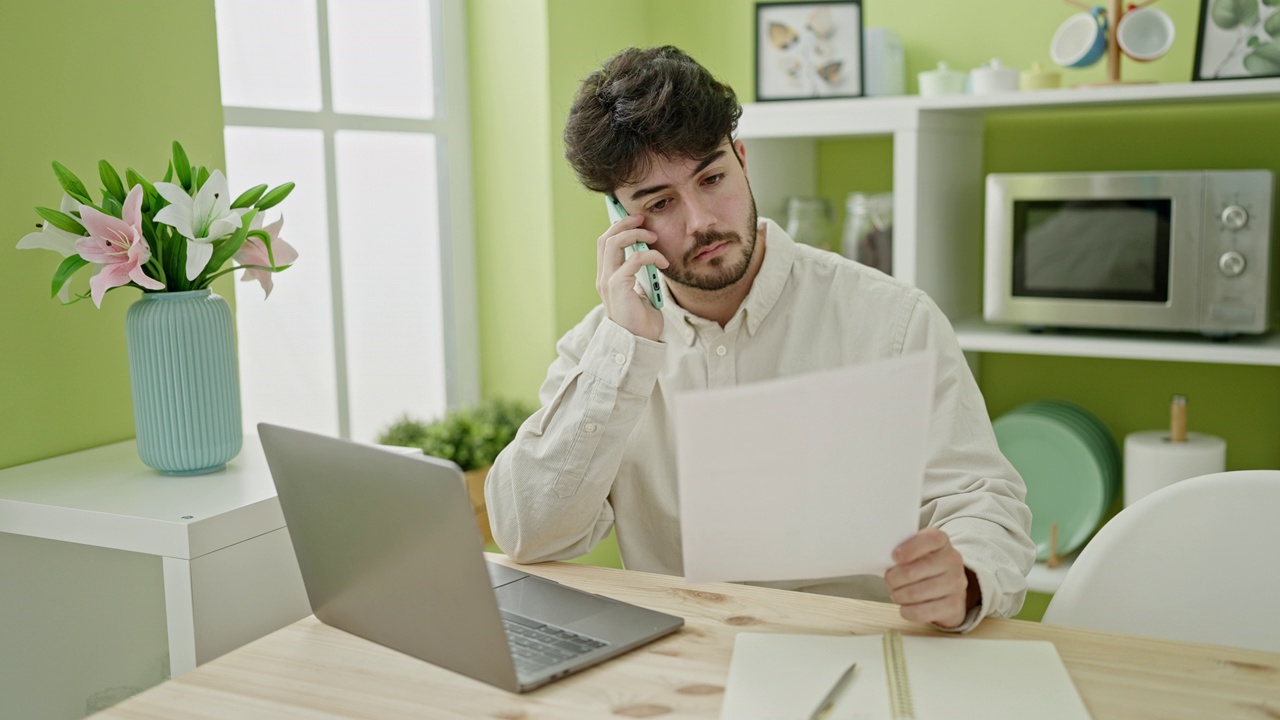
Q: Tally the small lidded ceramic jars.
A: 3